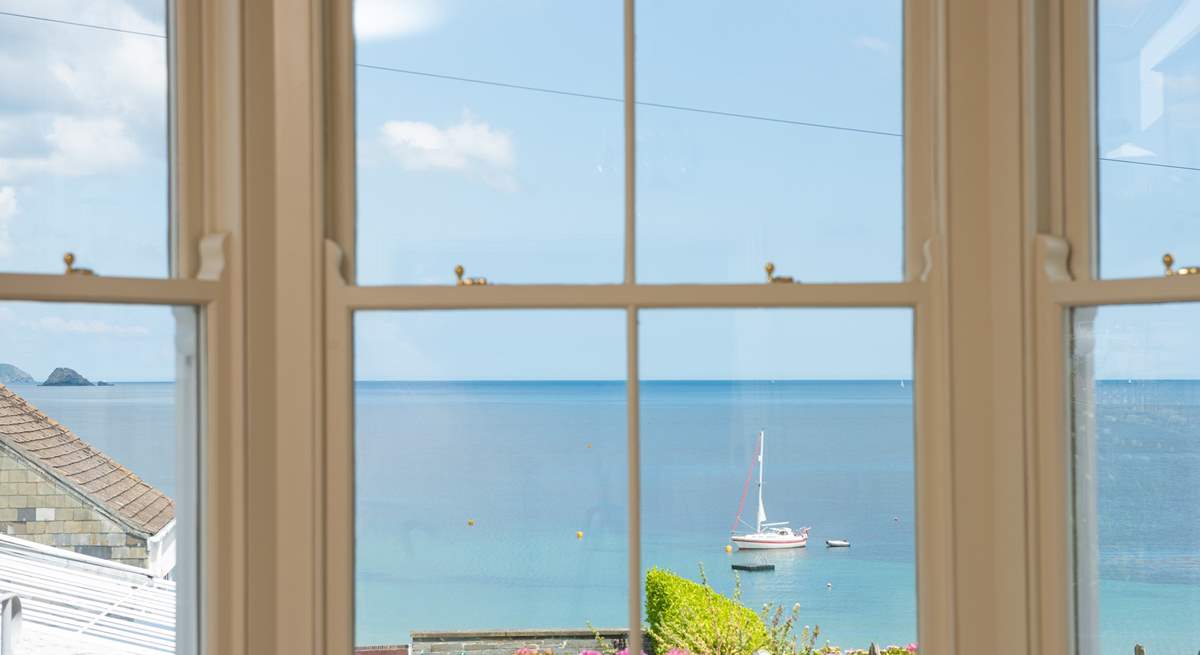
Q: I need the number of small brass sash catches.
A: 4